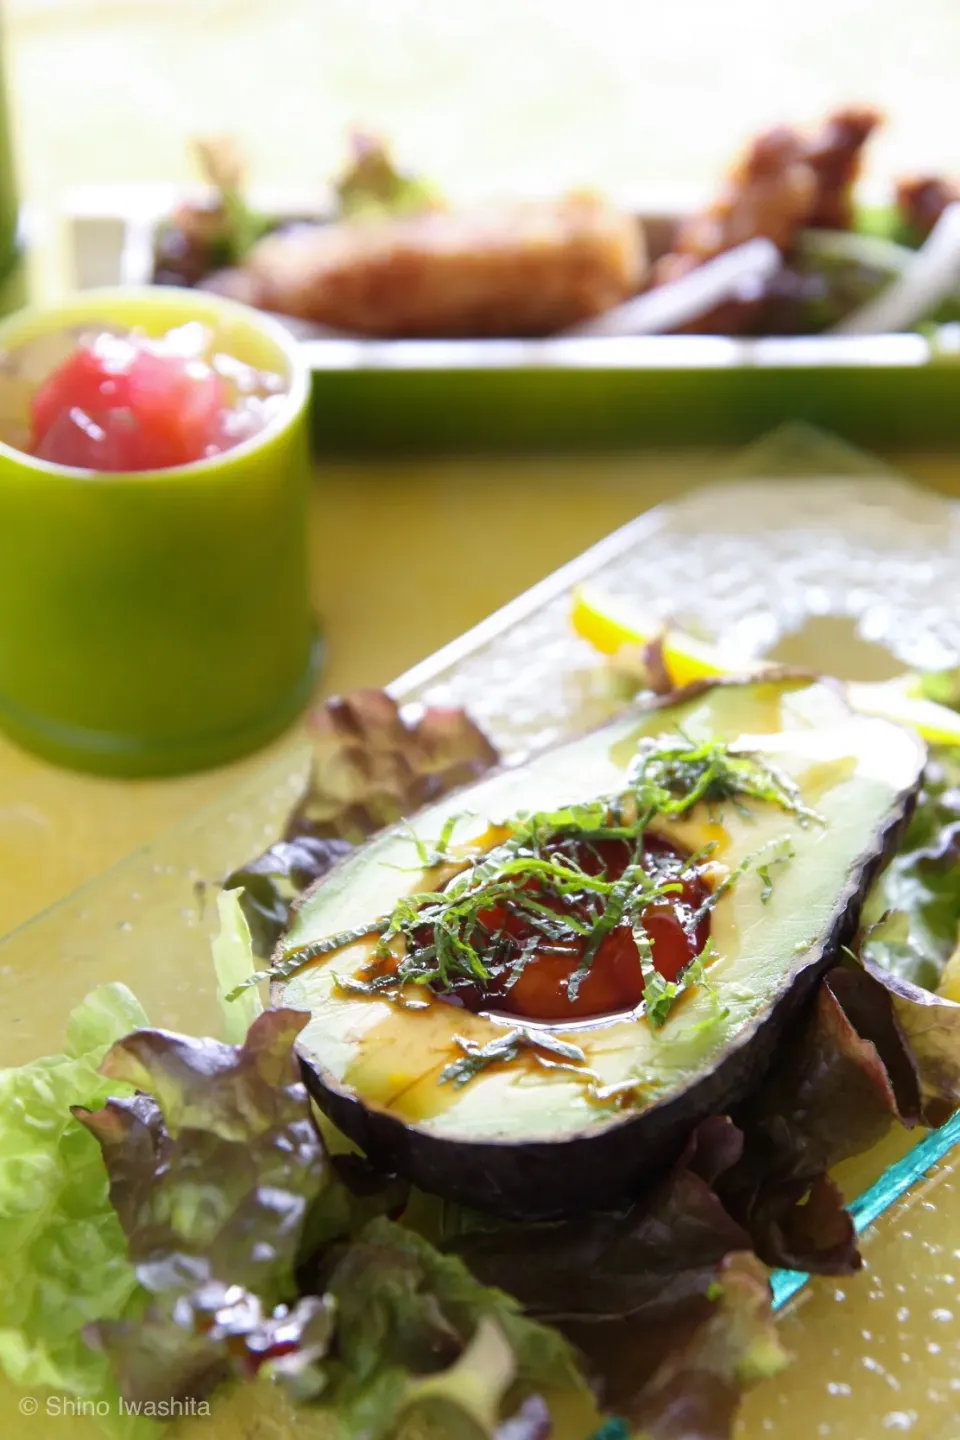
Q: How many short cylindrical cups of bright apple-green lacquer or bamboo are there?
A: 1